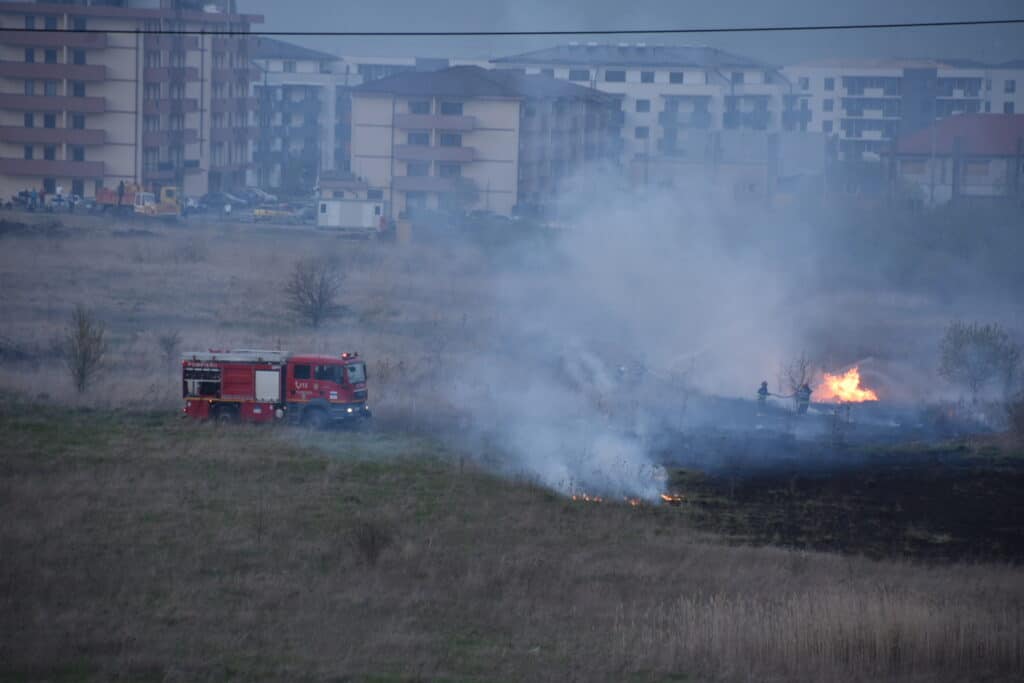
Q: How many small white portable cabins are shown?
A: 1